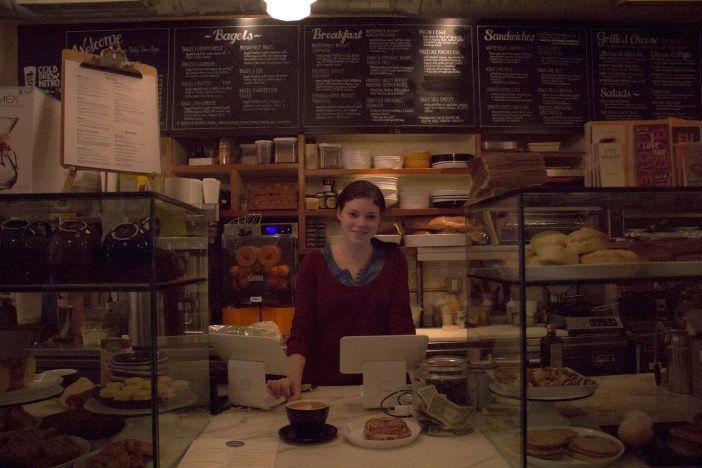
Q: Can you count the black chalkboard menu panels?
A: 5